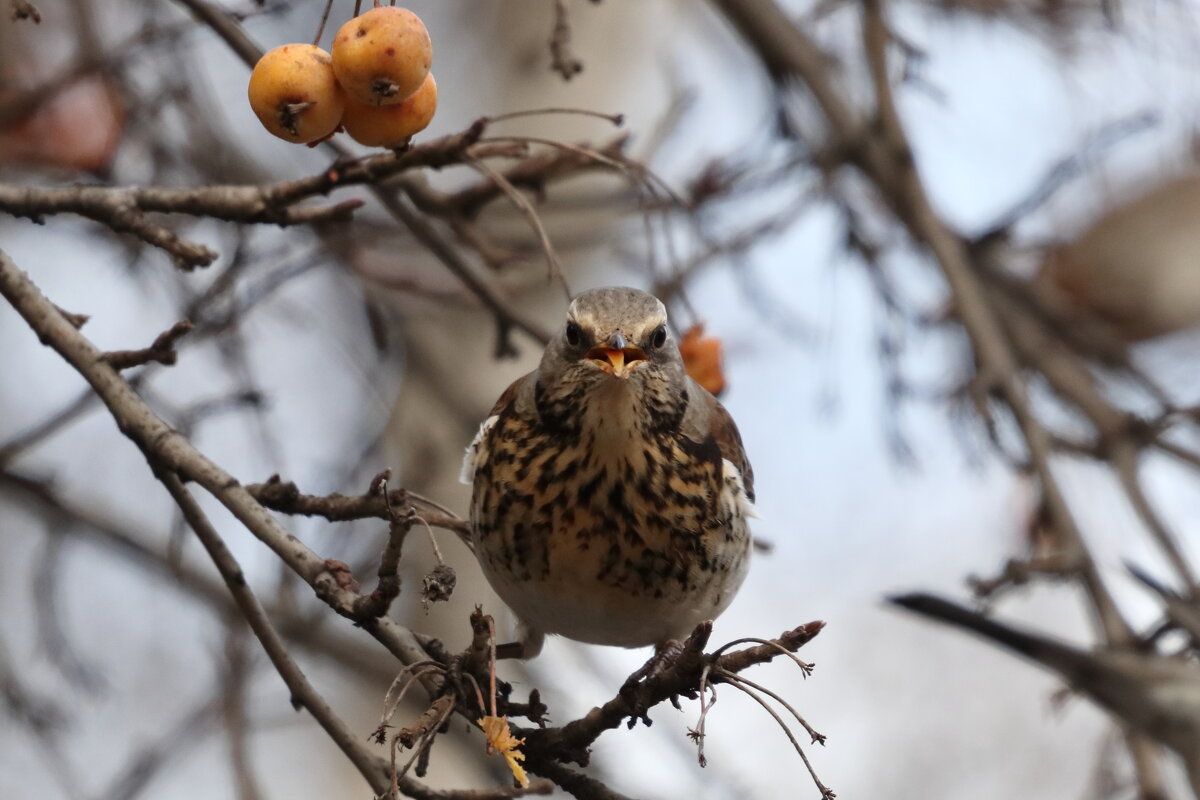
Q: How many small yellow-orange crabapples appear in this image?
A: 3